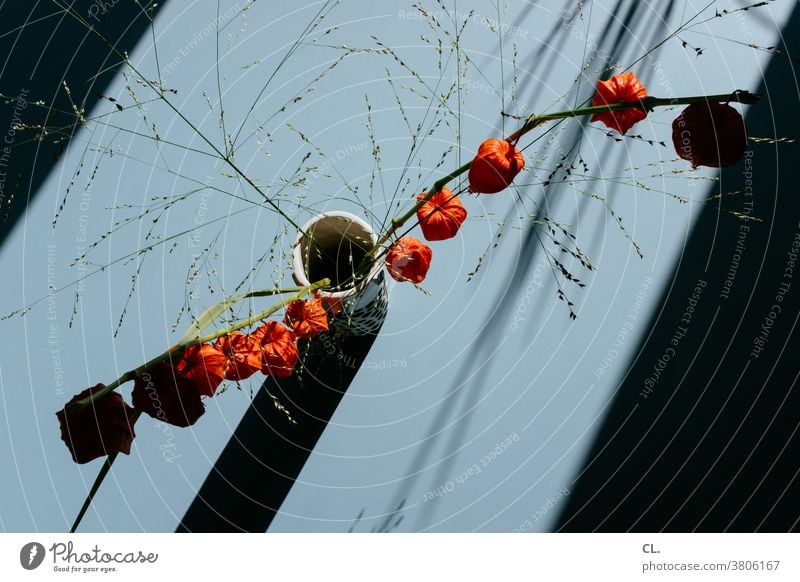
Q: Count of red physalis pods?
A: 11